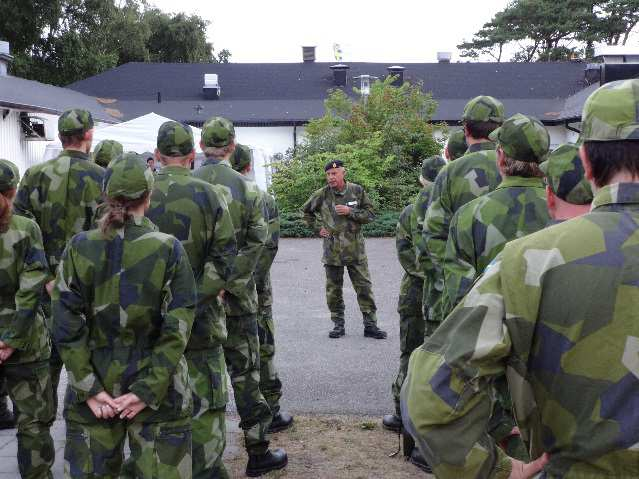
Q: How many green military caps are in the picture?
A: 13